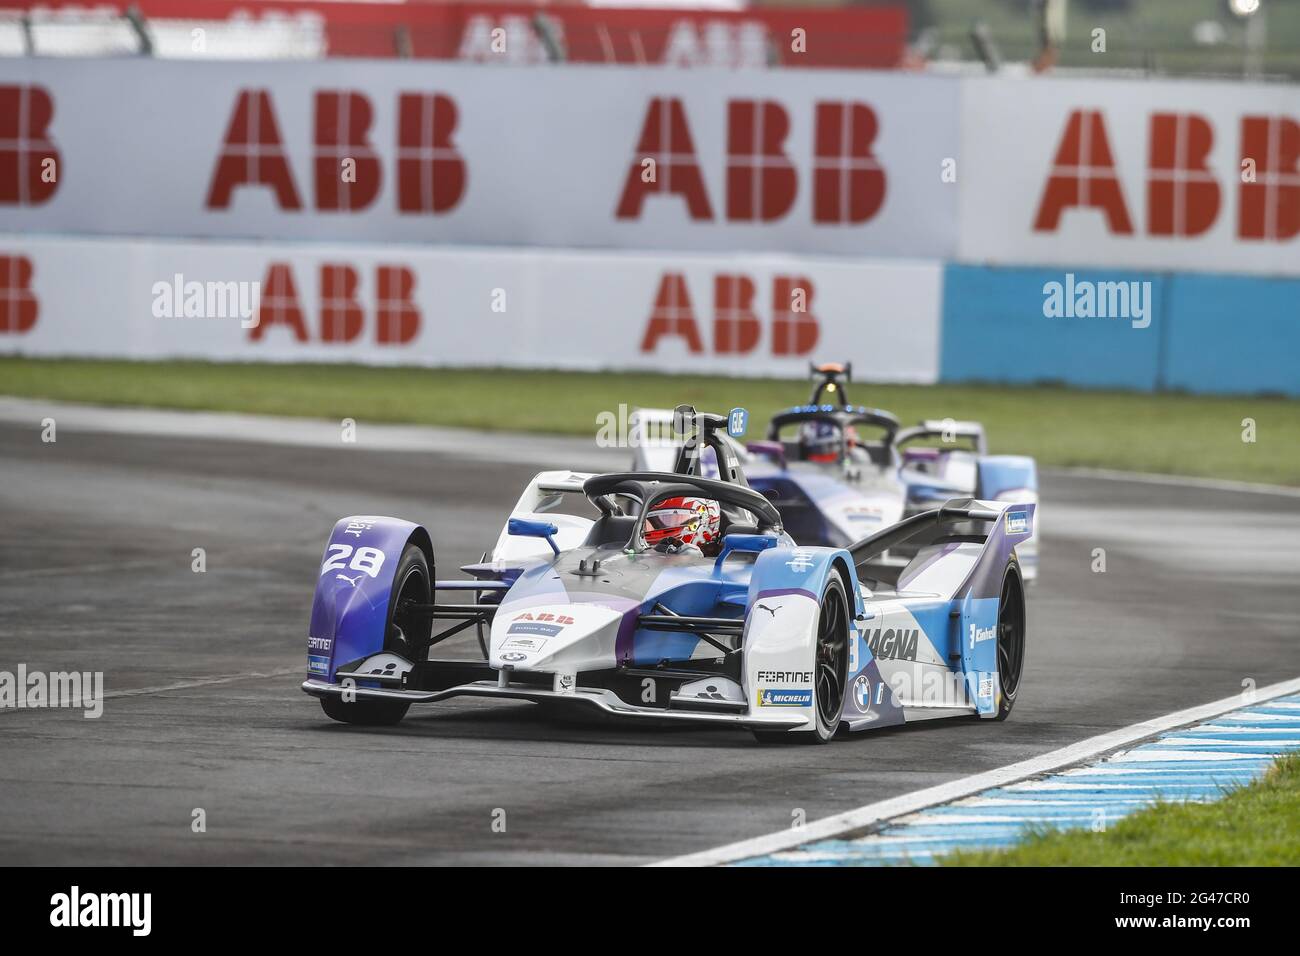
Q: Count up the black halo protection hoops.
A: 2